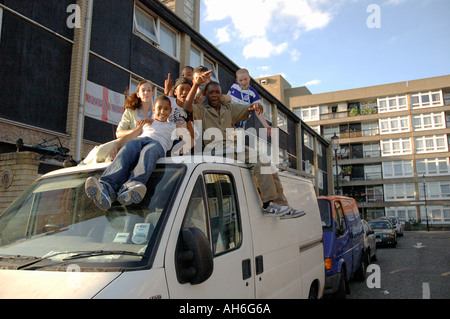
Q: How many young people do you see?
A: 7